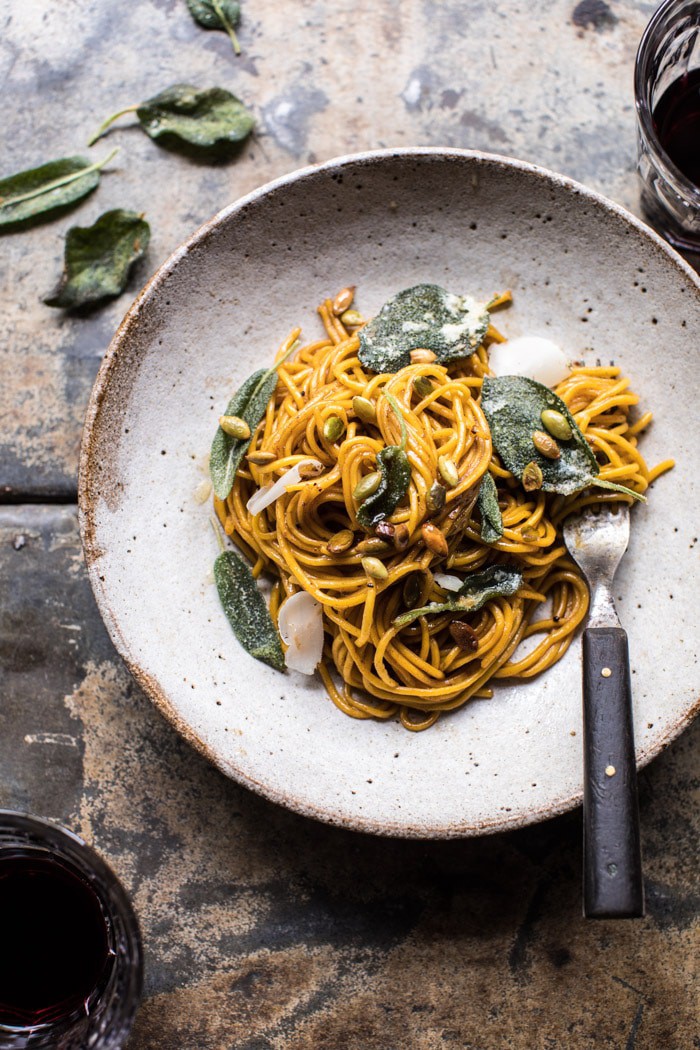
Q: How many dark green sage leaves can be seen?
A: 11